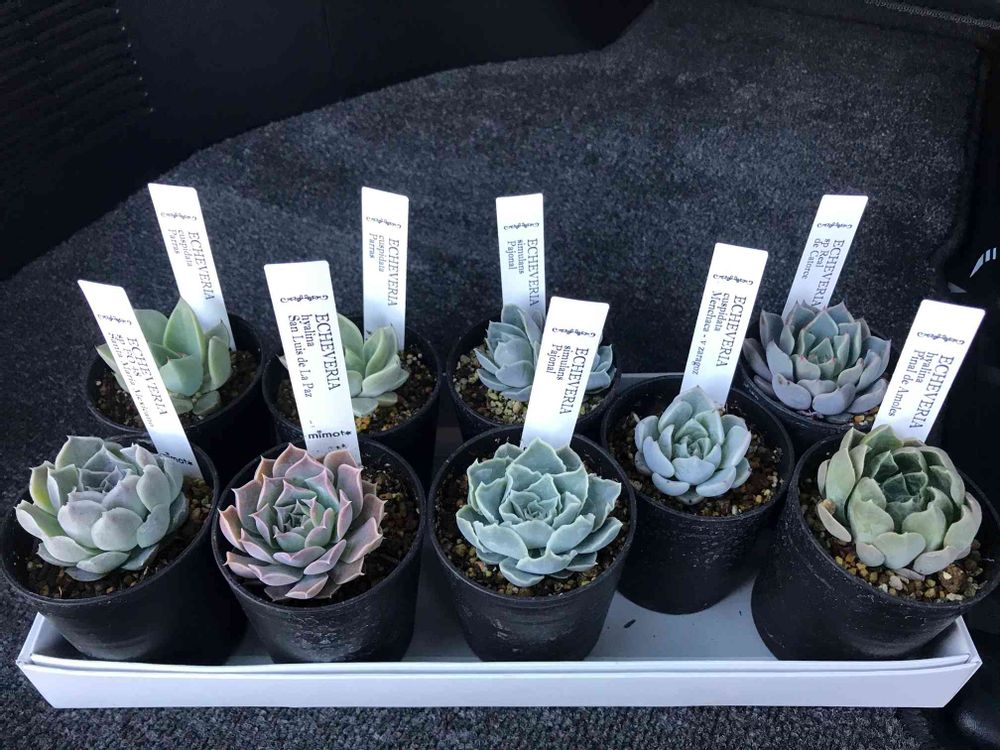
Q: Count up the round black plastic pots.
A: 9